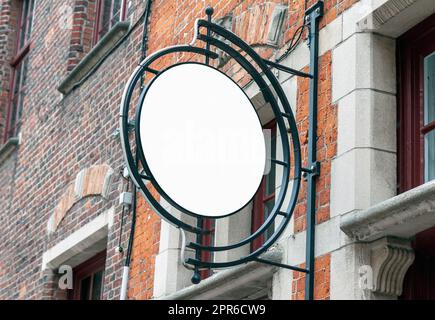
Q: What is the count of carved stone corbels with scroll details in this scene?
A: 1